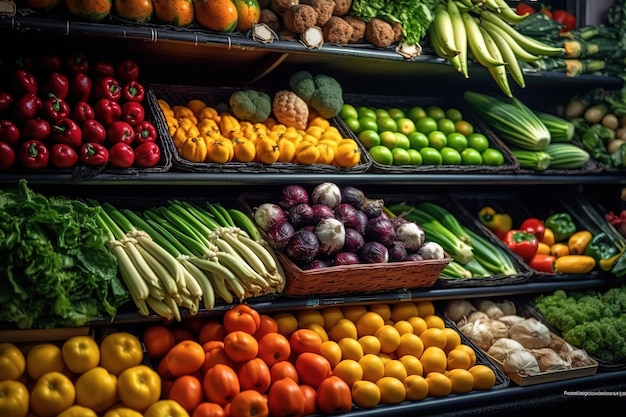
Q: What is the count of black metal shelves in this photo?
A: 4